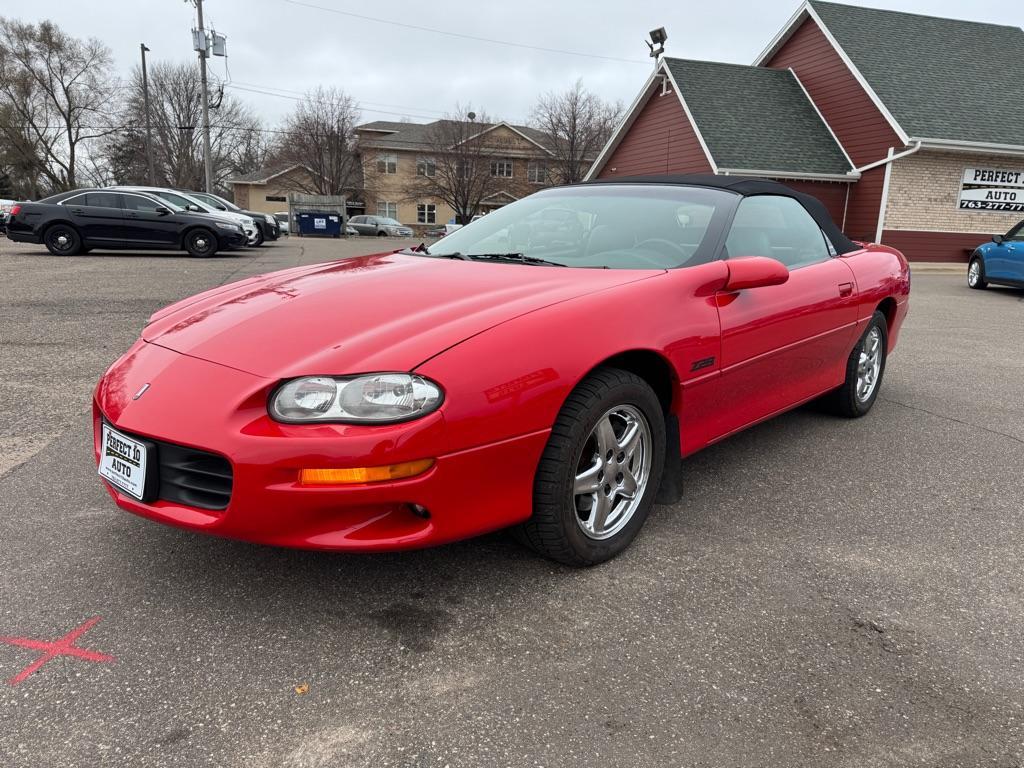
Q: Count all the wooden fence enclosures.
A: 1